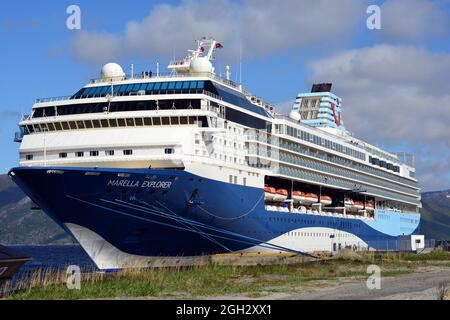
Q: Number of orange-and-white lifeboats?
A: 5